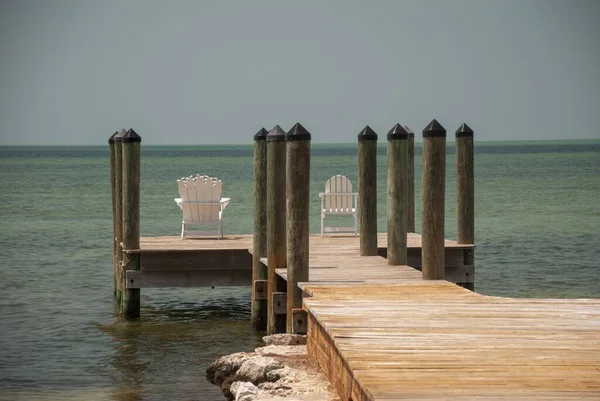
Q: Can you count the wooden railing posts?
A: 11